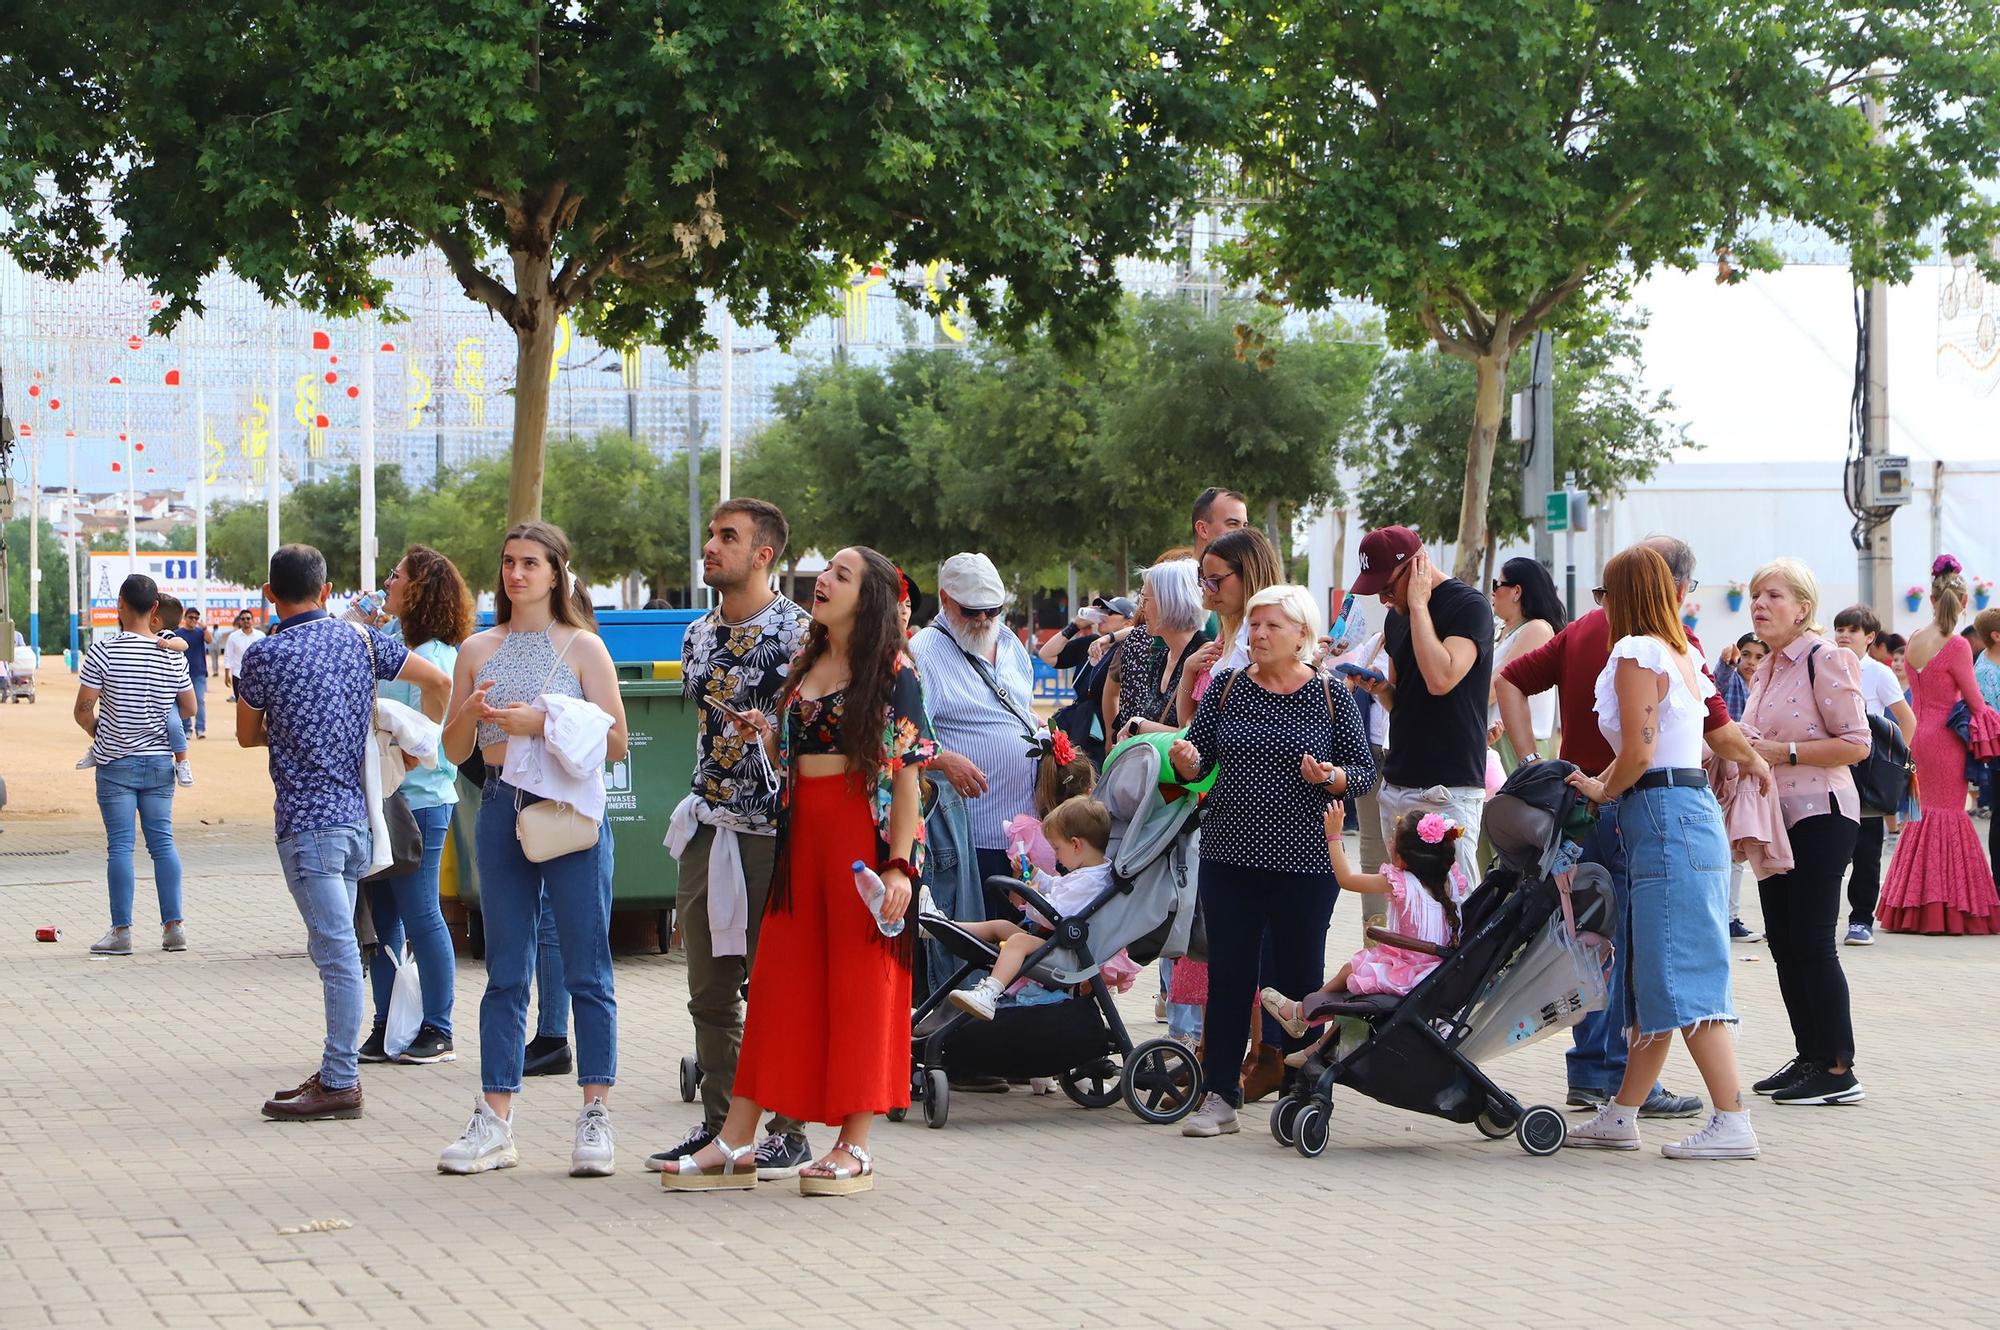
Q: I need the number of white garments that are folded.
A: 2